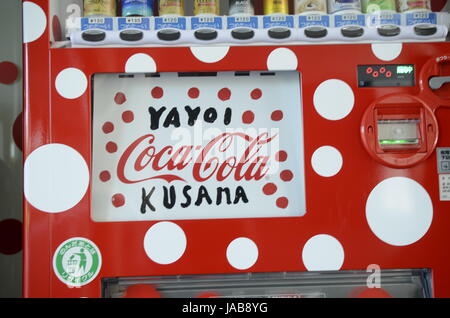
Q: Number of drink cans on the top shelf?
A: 10